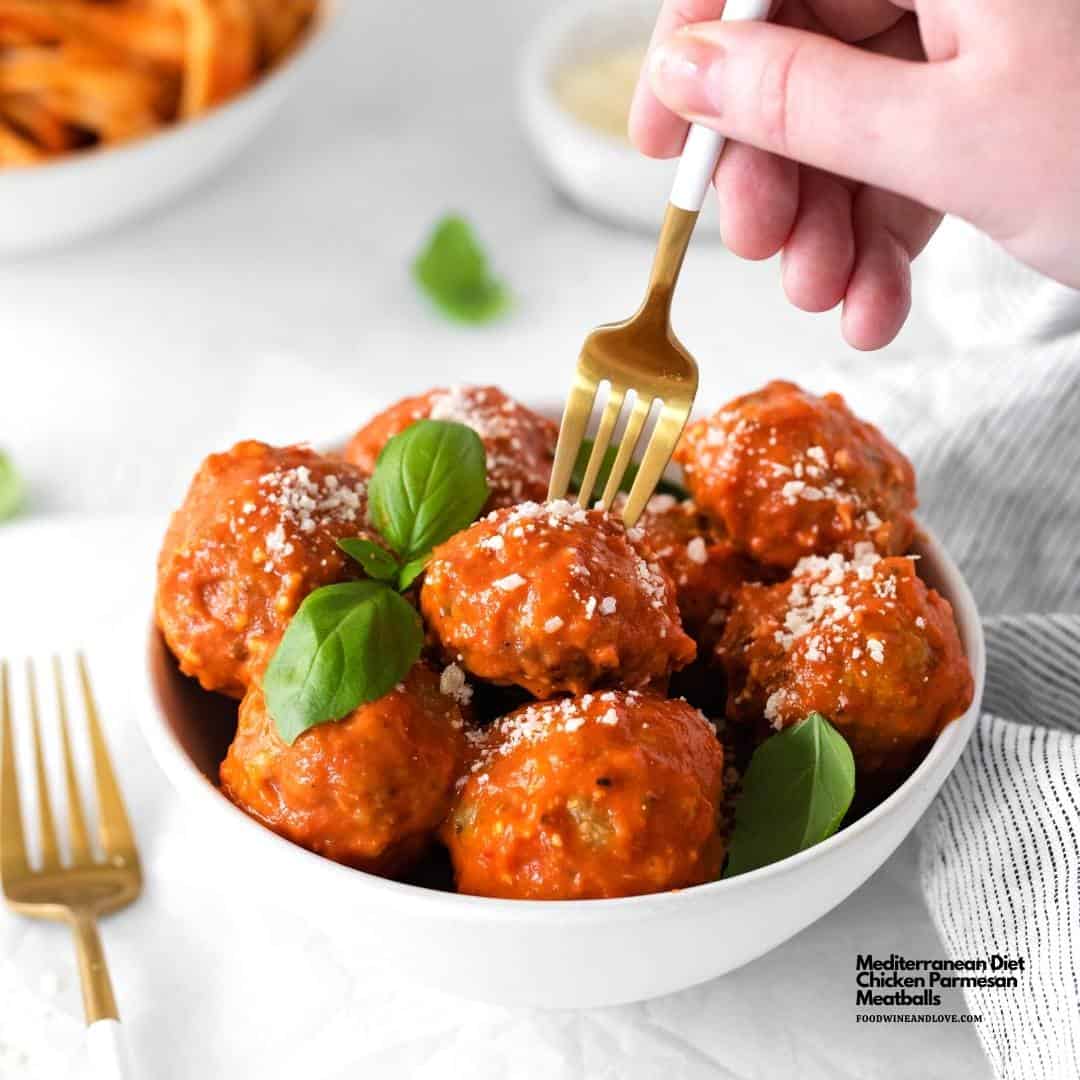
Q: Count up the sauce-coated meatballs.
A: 8